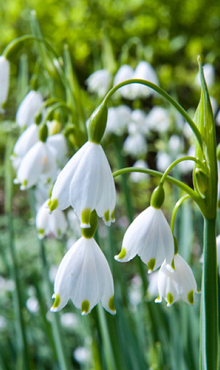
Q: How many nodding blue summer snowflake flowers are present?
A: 0